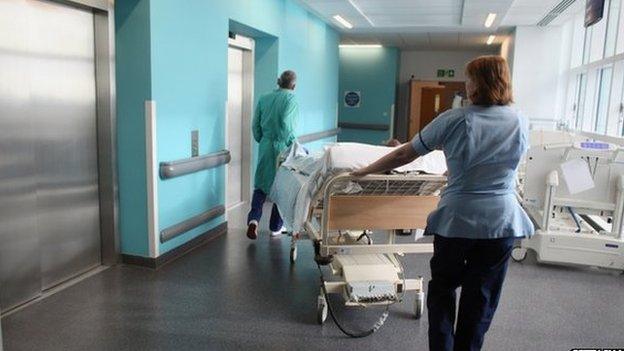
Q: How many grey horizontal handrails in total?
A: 4